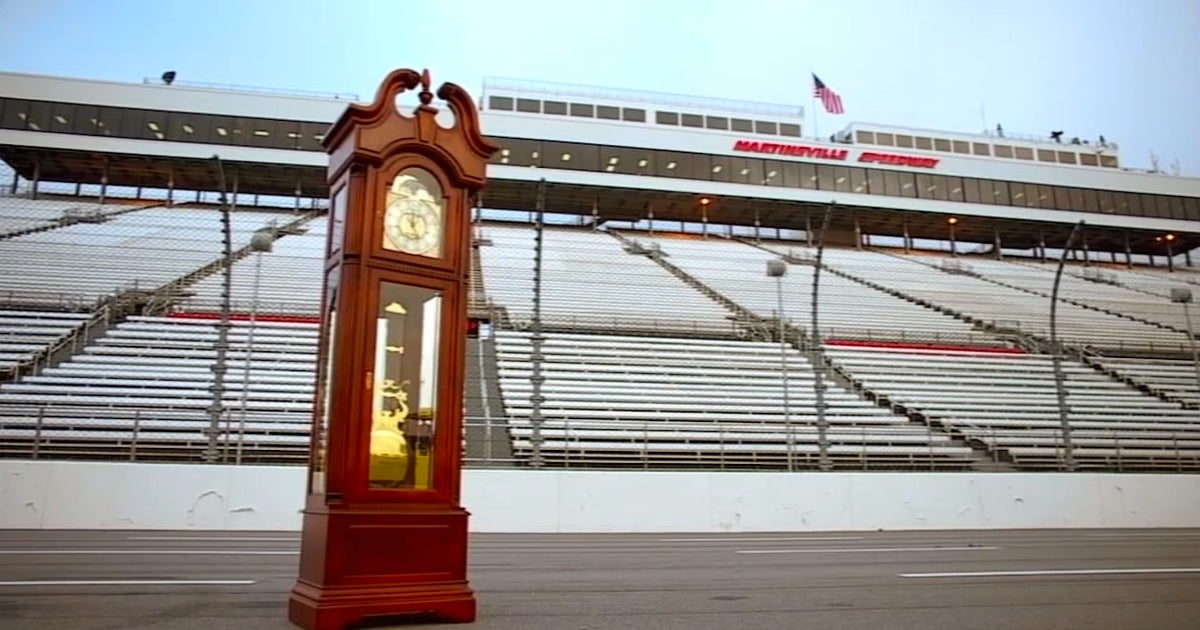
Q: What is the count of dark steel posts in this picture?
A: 4